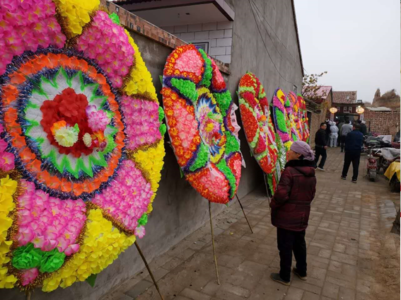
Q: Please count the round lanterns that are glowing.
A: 2